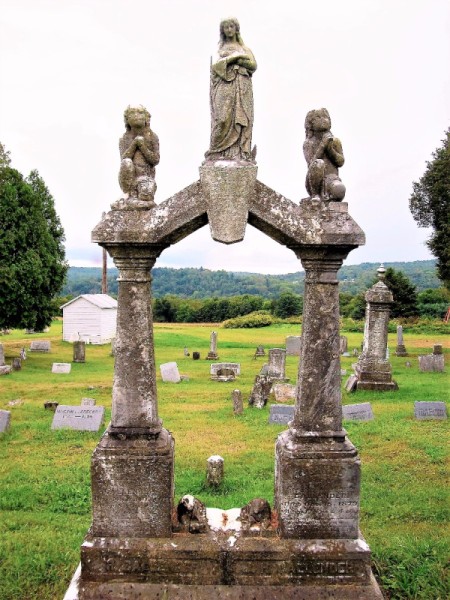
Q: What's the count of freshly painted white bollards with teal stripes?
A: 0